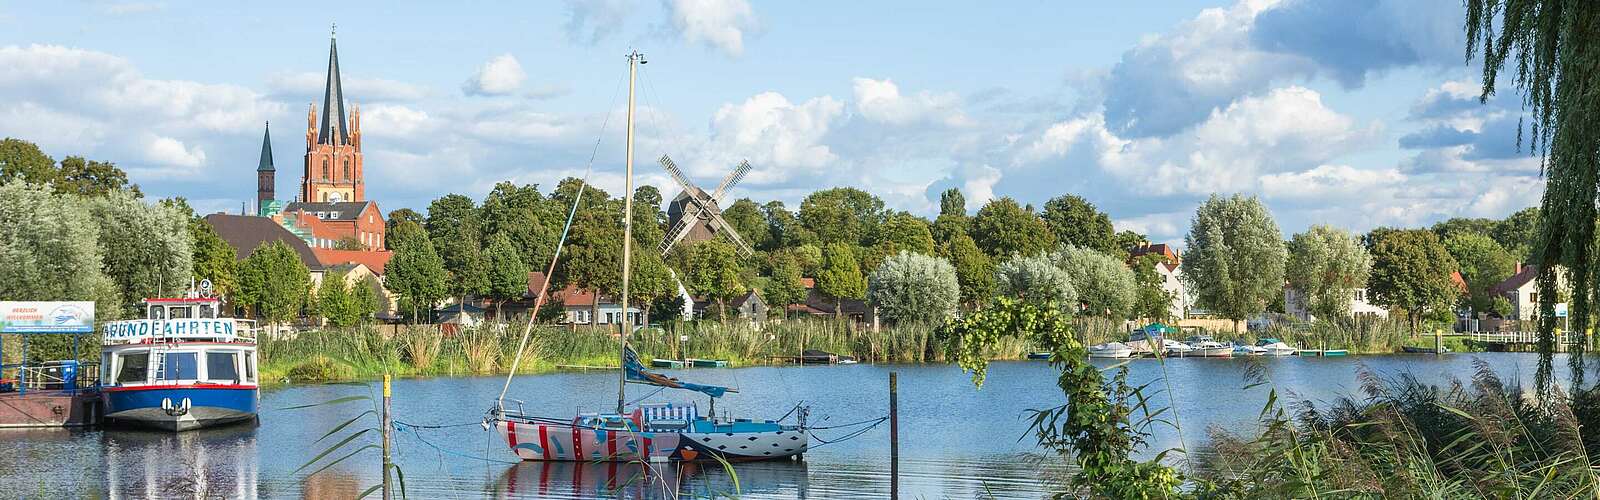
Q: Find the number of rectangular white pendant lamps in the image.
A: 0